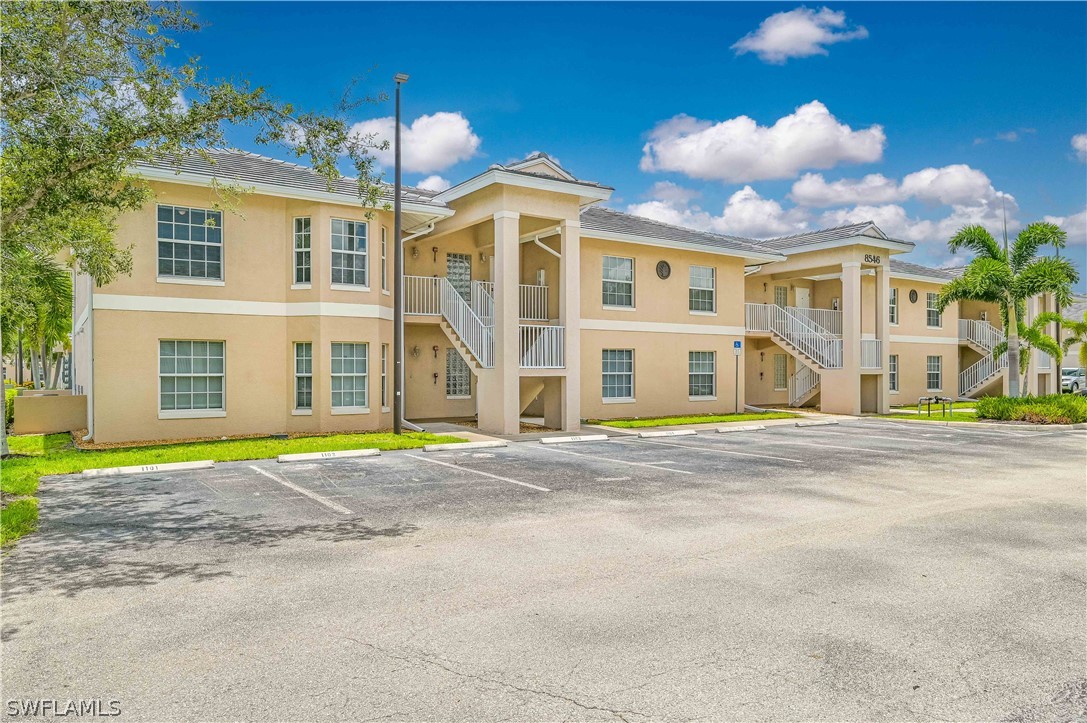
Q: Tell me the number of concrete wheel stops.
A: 7